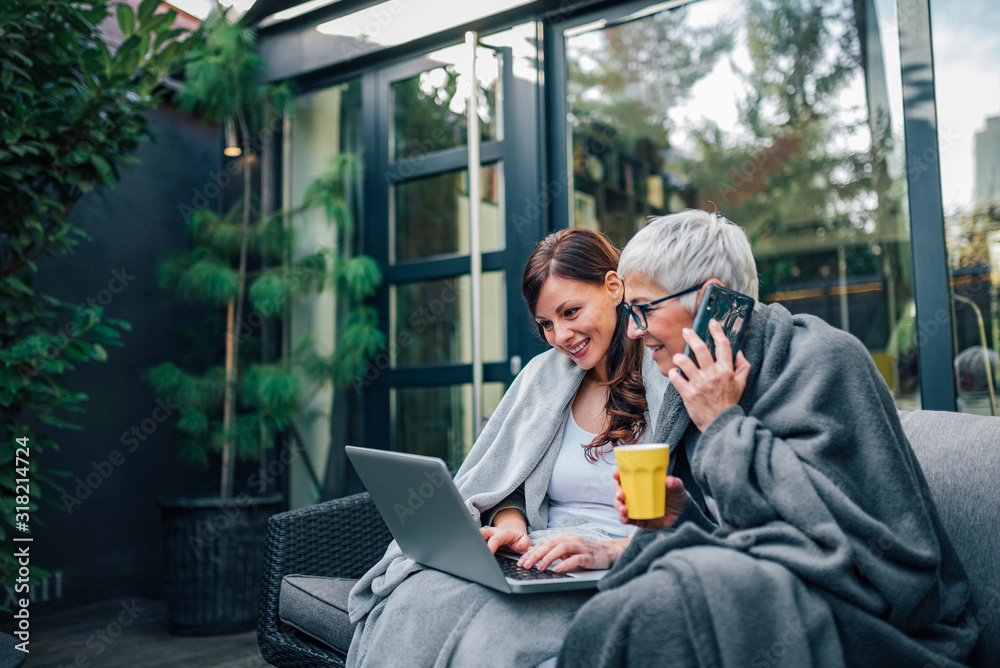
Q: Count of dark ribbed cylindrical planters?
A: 1